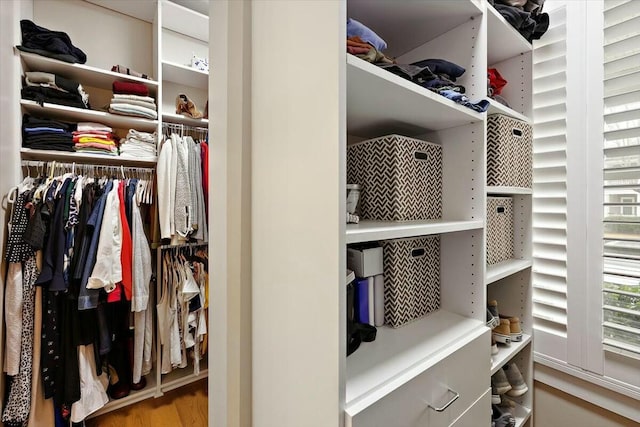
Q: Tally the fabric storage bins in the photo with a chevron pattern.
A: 4